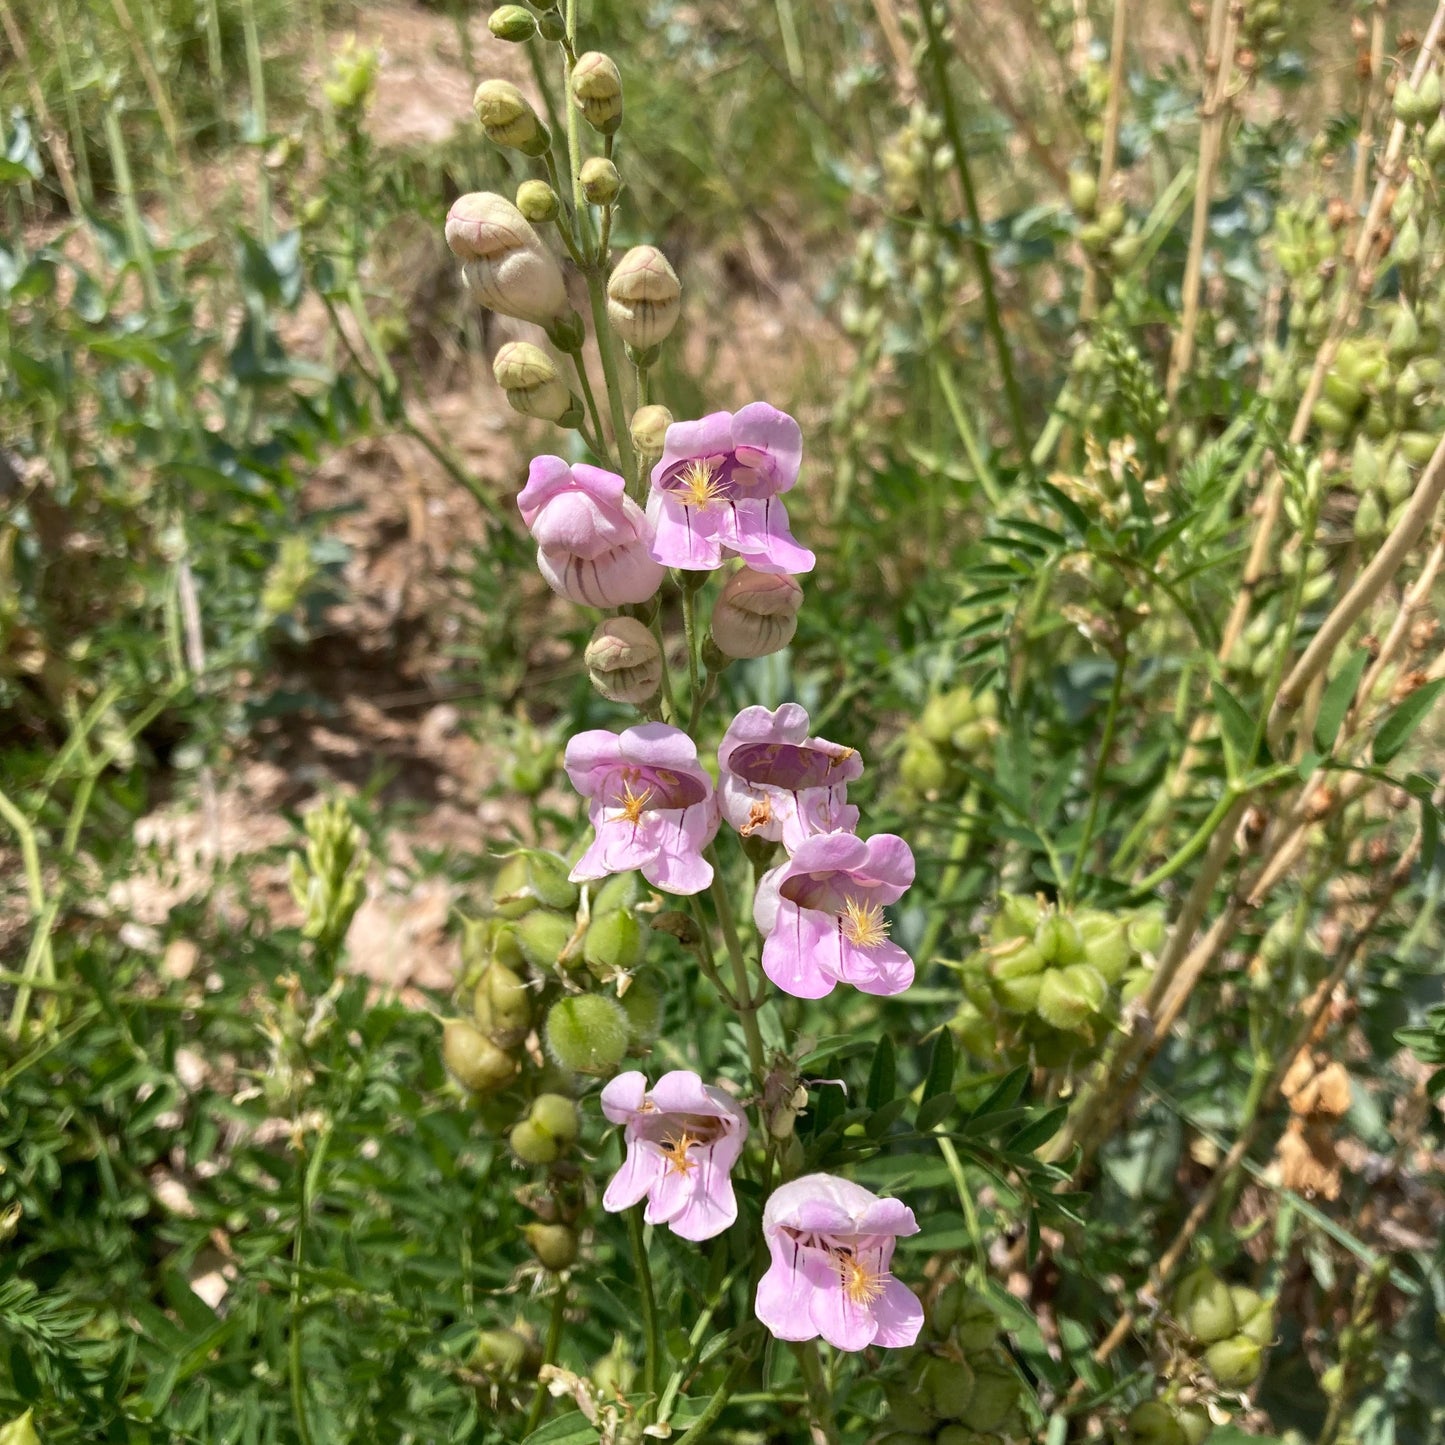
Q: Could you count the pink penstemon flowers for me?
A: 7